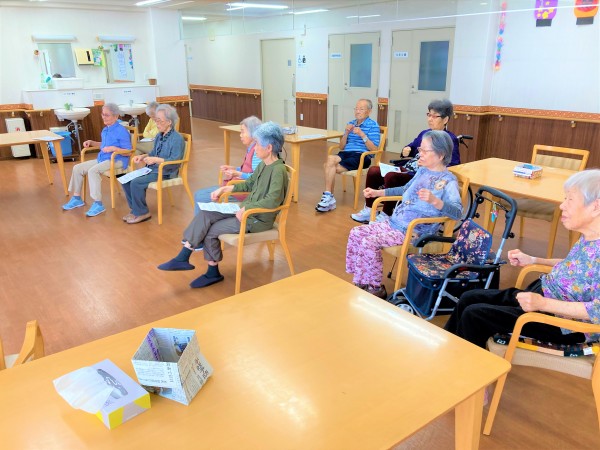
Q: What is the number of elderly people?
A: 9